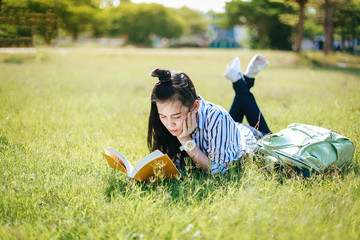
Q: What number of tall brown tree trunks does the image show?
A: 2